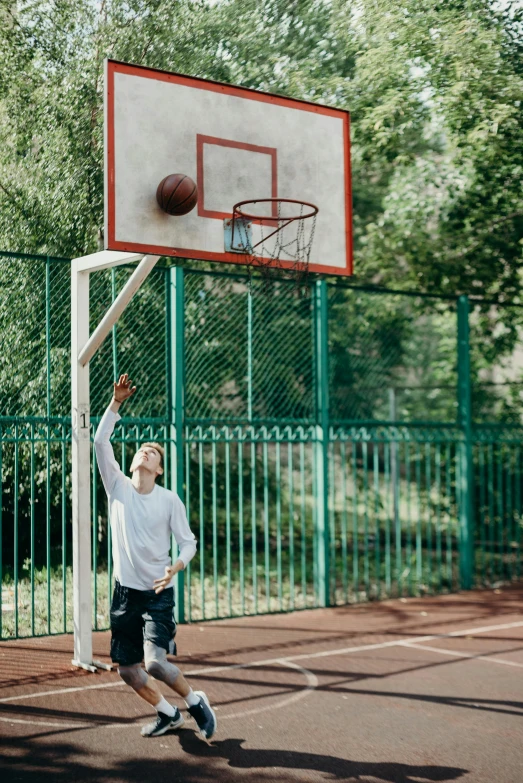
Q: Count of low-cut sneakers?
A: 2